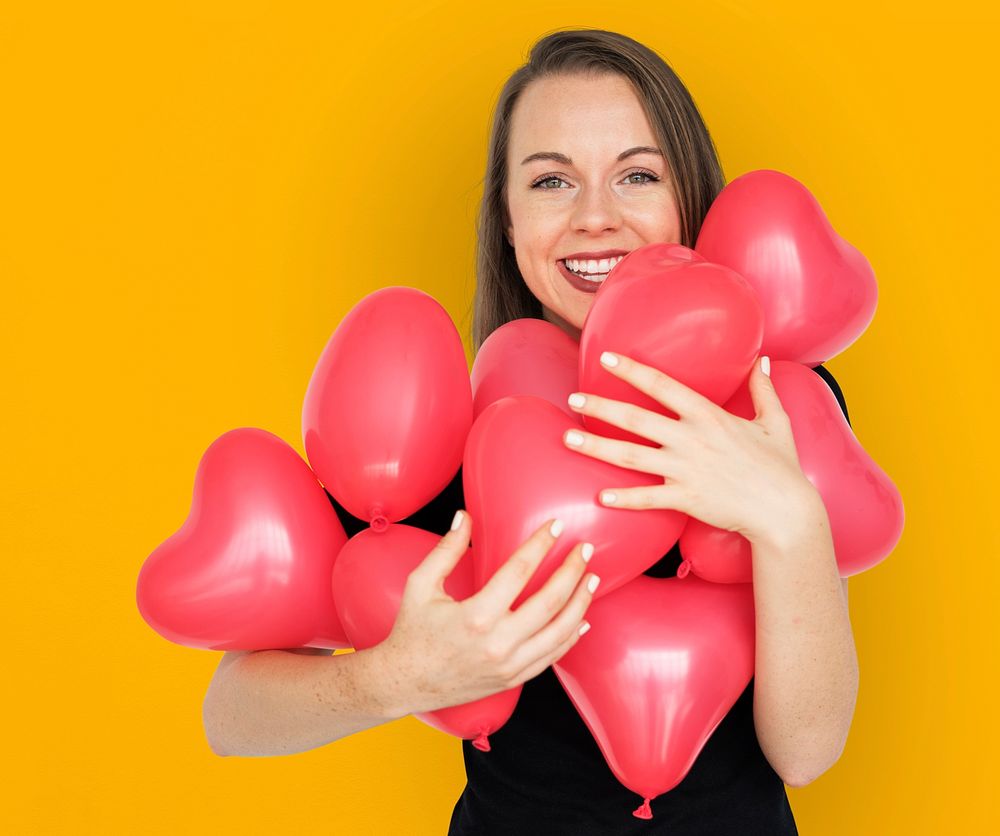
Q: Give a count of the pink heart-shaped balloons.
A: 9